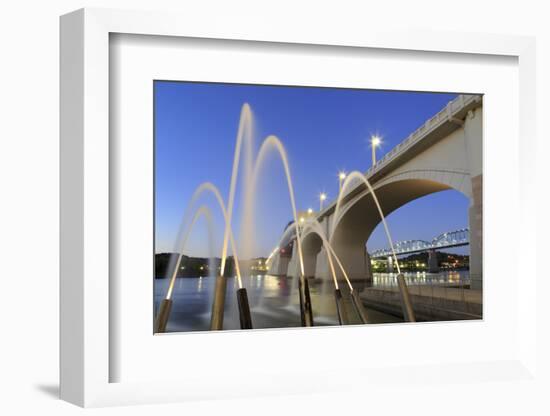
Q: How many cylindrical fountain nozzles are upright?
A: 7